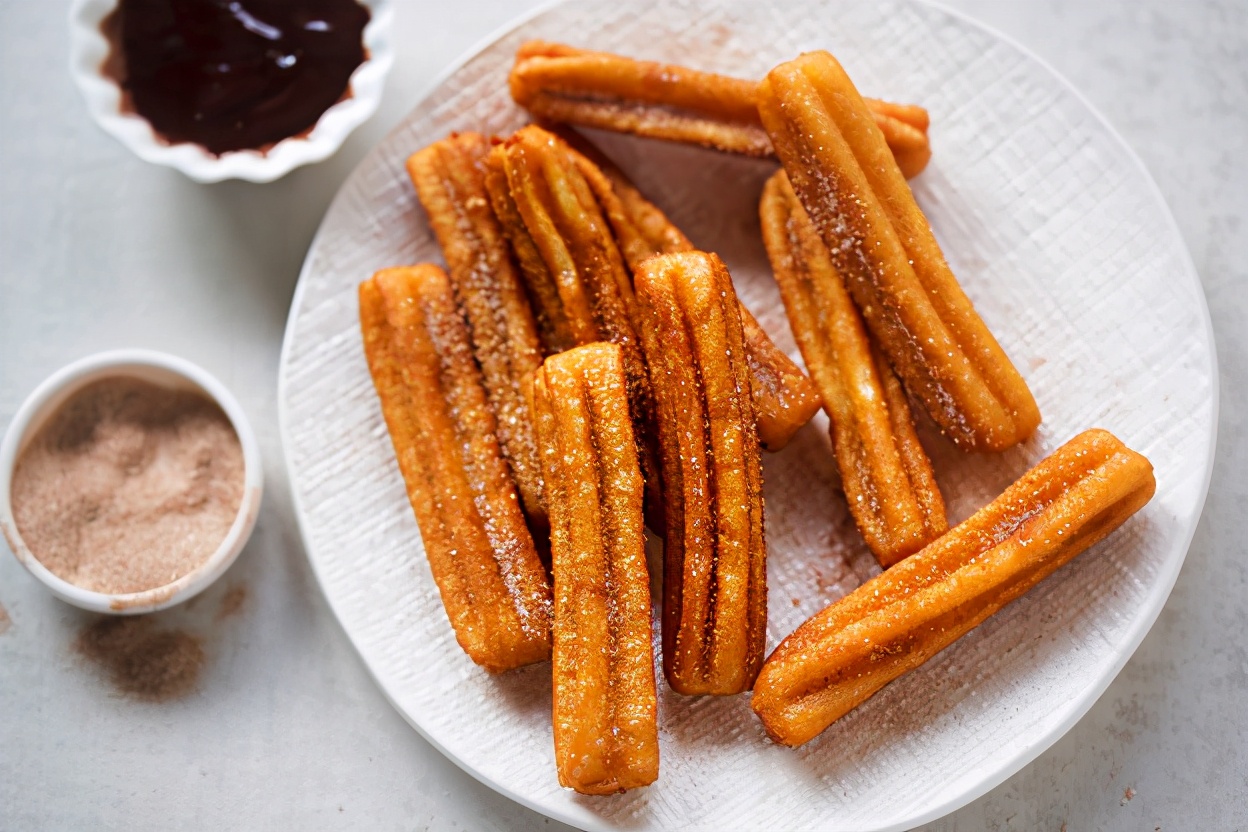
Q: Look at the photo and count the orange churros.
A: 10